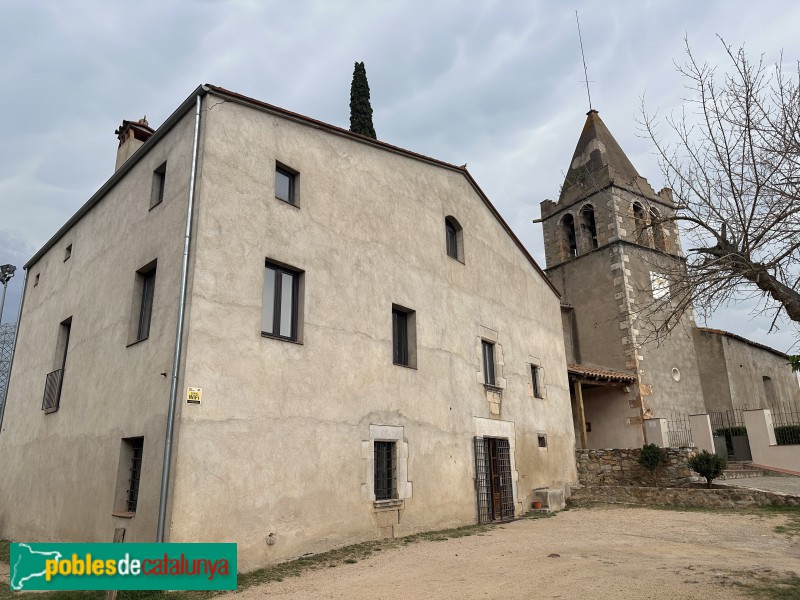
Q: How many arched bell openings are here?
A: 4